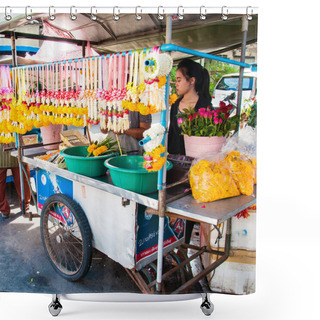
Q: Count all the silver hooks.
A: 12